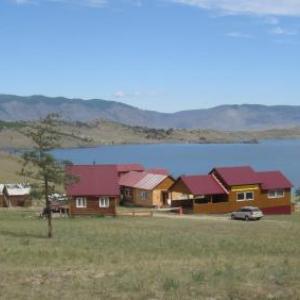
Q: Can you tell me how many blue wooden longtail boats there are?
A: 0